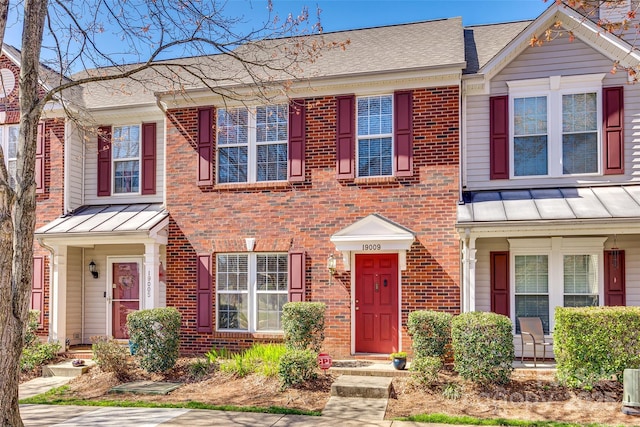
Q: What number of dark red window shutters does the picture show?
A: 14